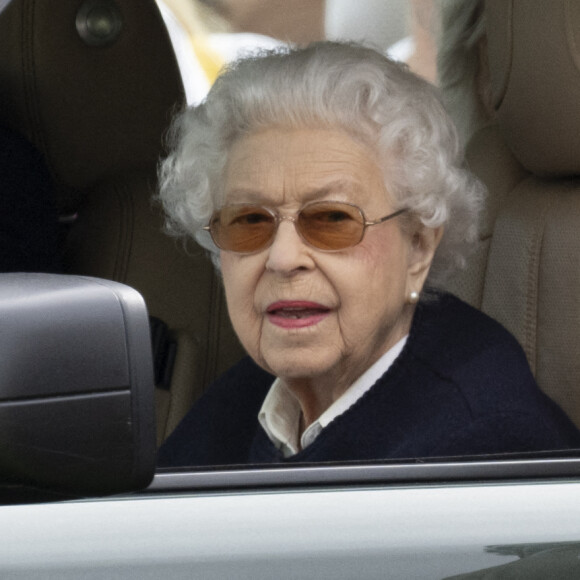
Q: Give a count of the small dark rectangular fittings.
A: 1